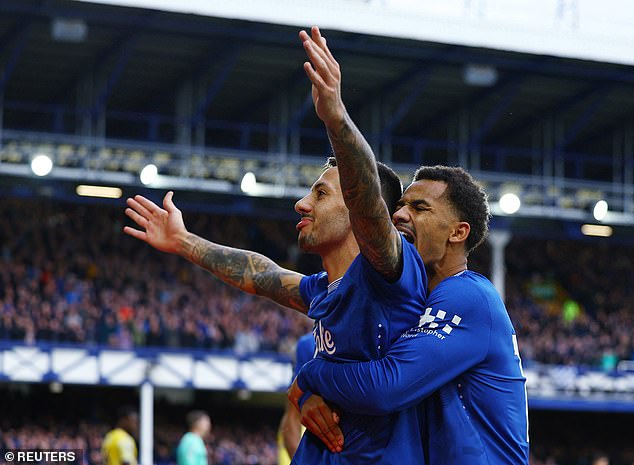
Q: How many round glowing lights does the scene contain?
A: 5